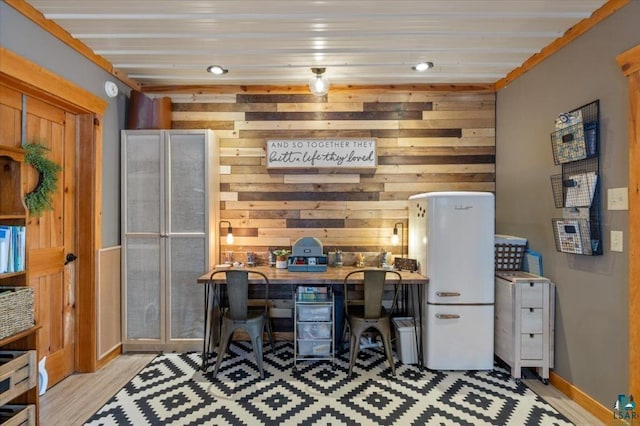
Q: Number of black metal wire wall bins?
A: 3